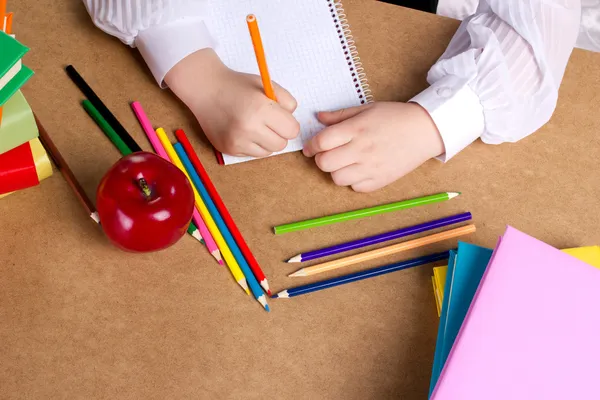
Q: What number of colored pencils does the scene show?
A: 12